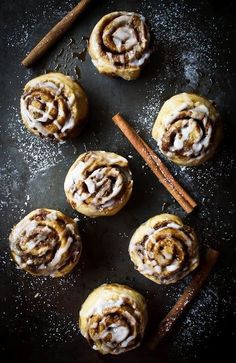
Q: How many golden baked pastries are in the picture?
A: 7